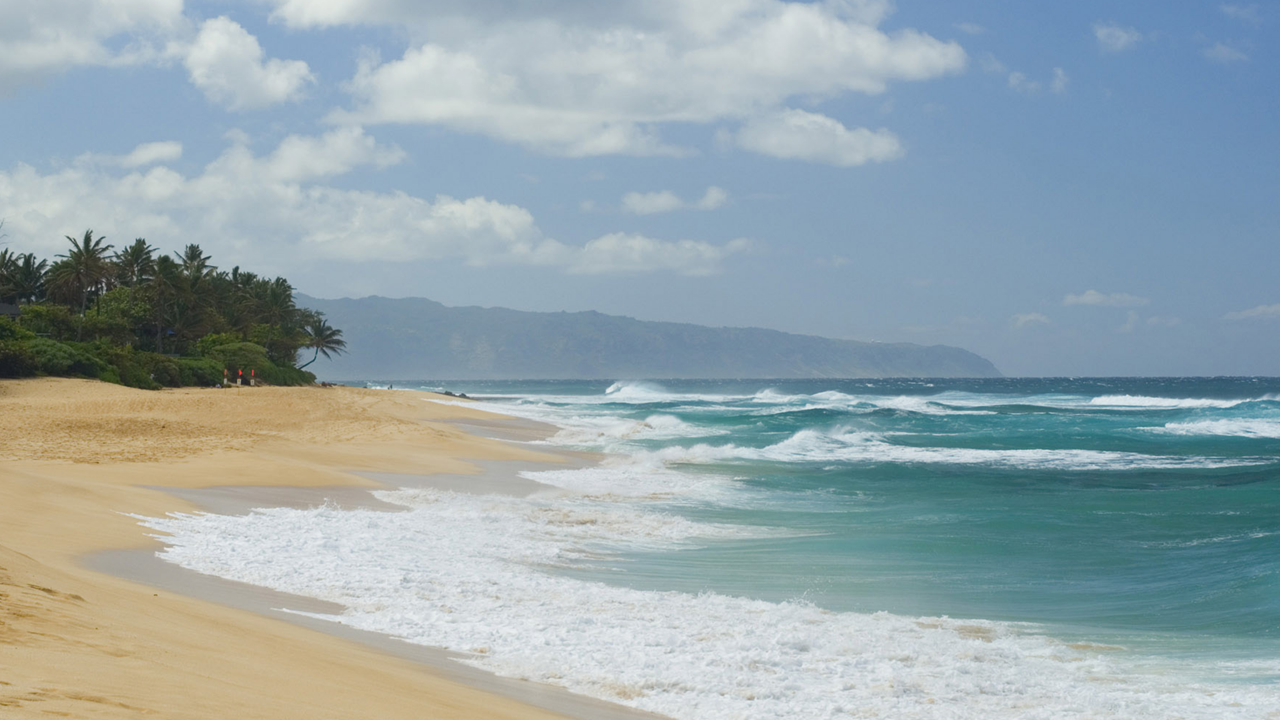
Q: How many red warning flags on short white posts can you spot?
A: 3